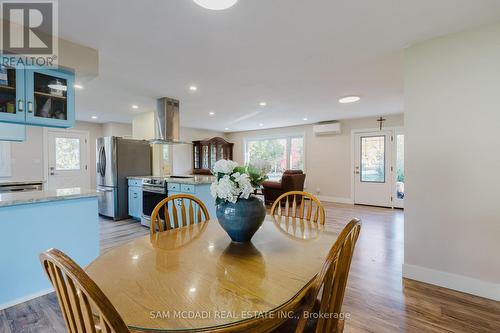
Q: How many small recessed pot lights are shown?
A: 9